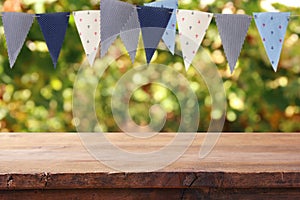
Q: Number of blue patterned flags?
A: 2